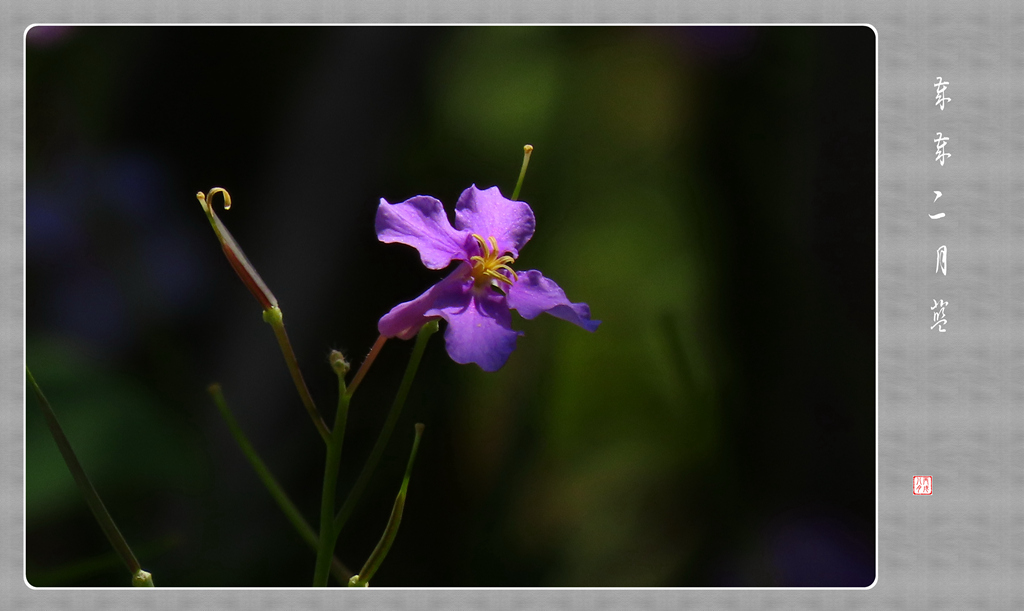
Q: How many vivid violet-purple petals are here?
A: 4